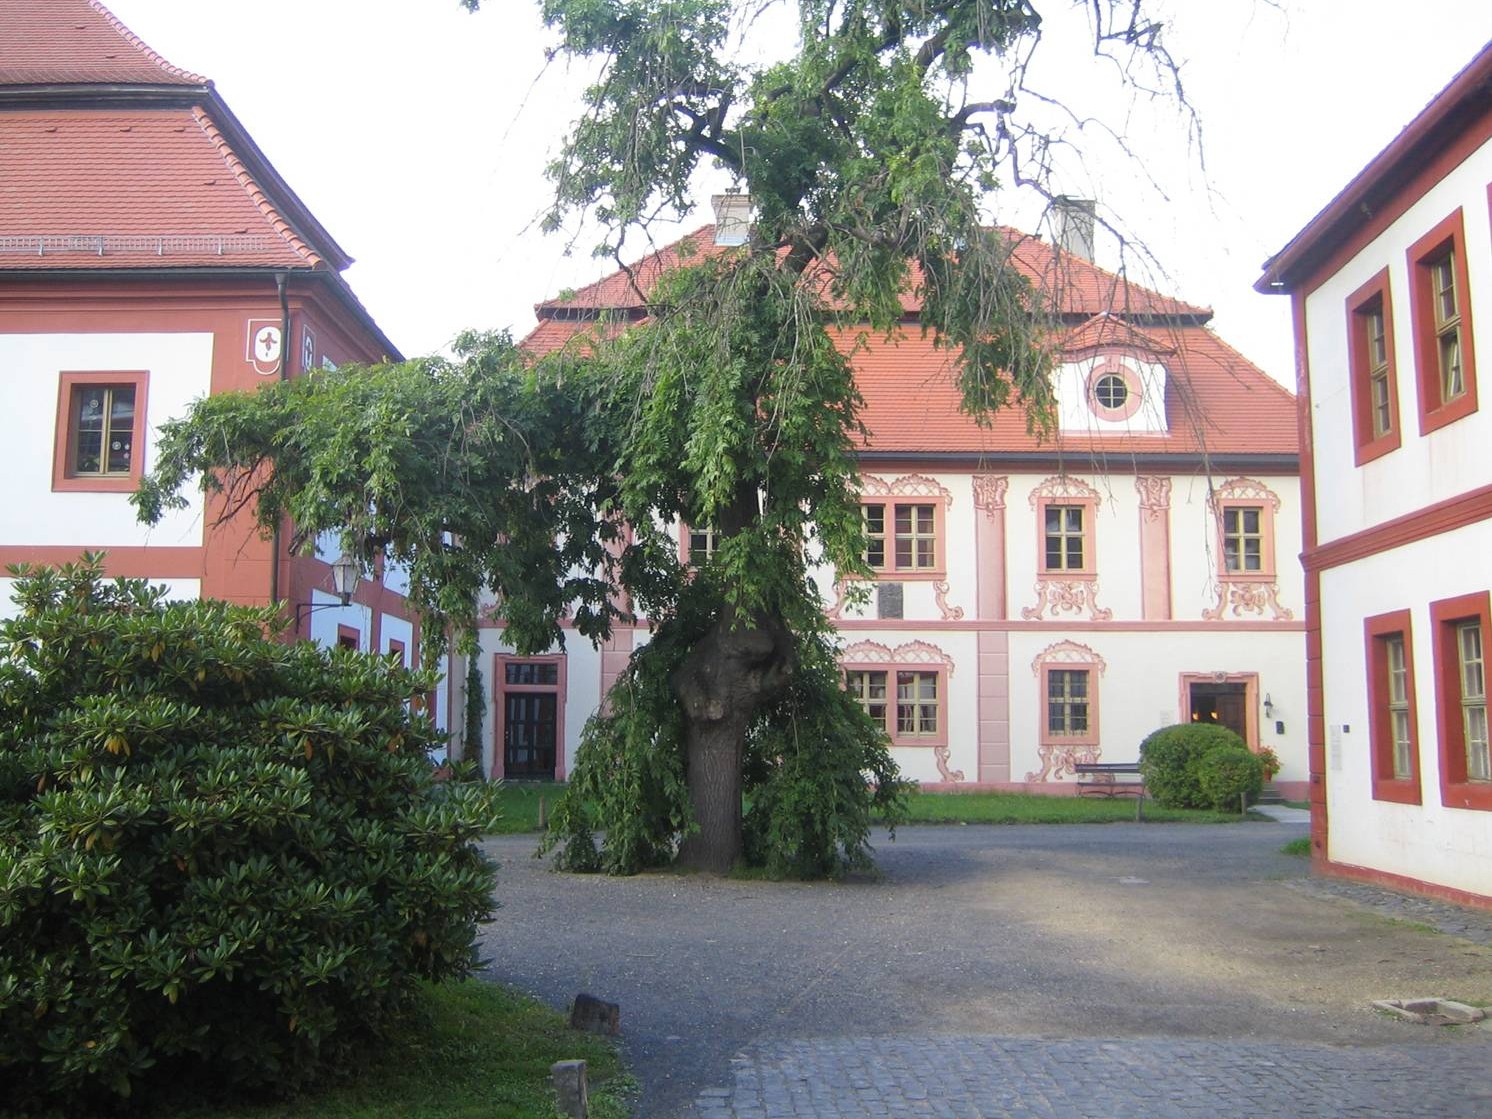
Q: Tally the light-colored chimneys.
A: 2